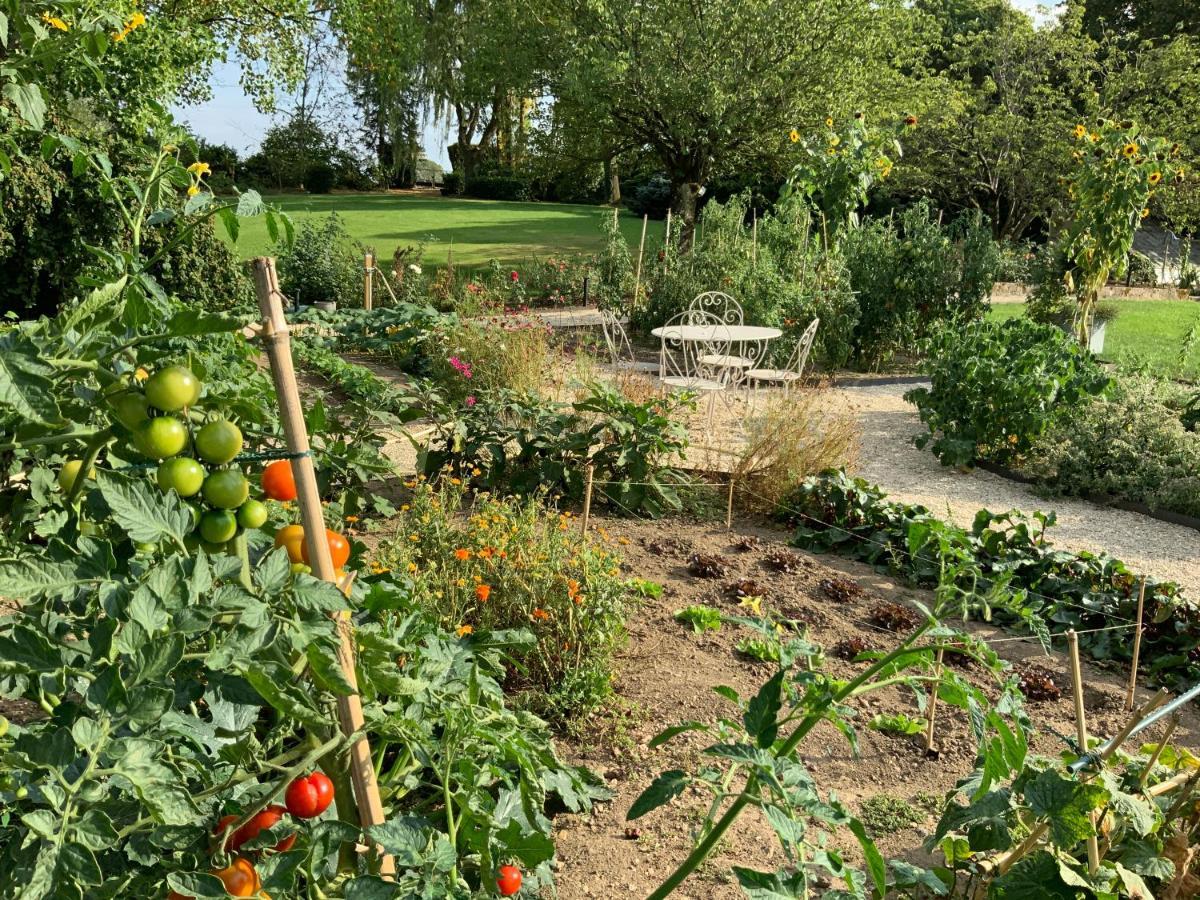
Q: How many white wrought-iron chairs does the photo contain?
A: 4